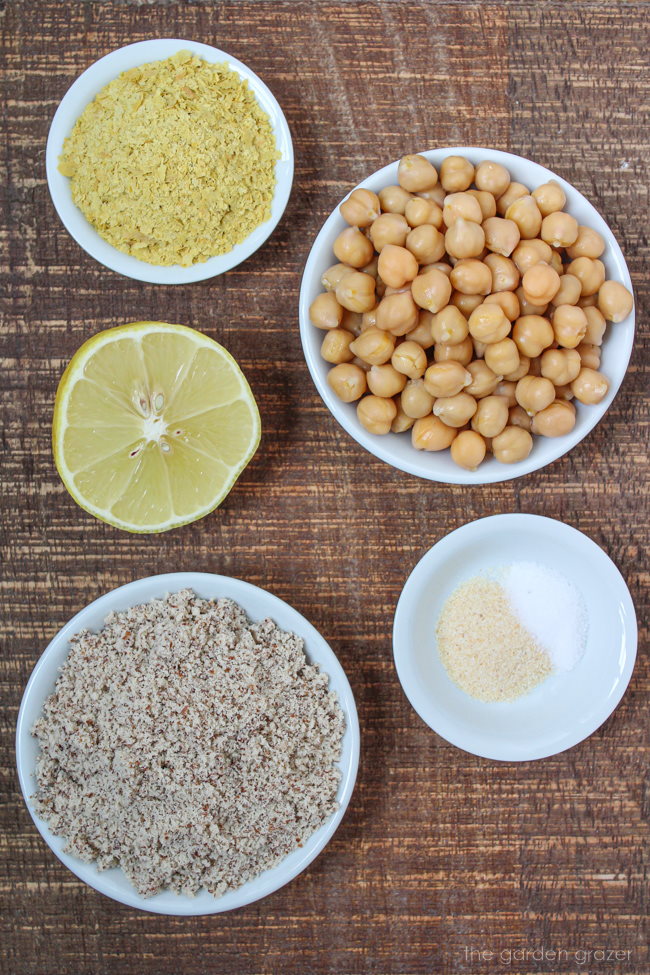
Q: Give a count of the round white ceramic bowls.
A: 4